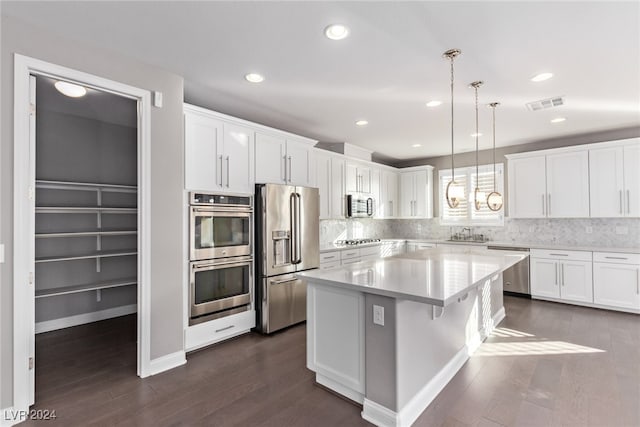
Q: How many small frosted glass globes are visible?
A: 3